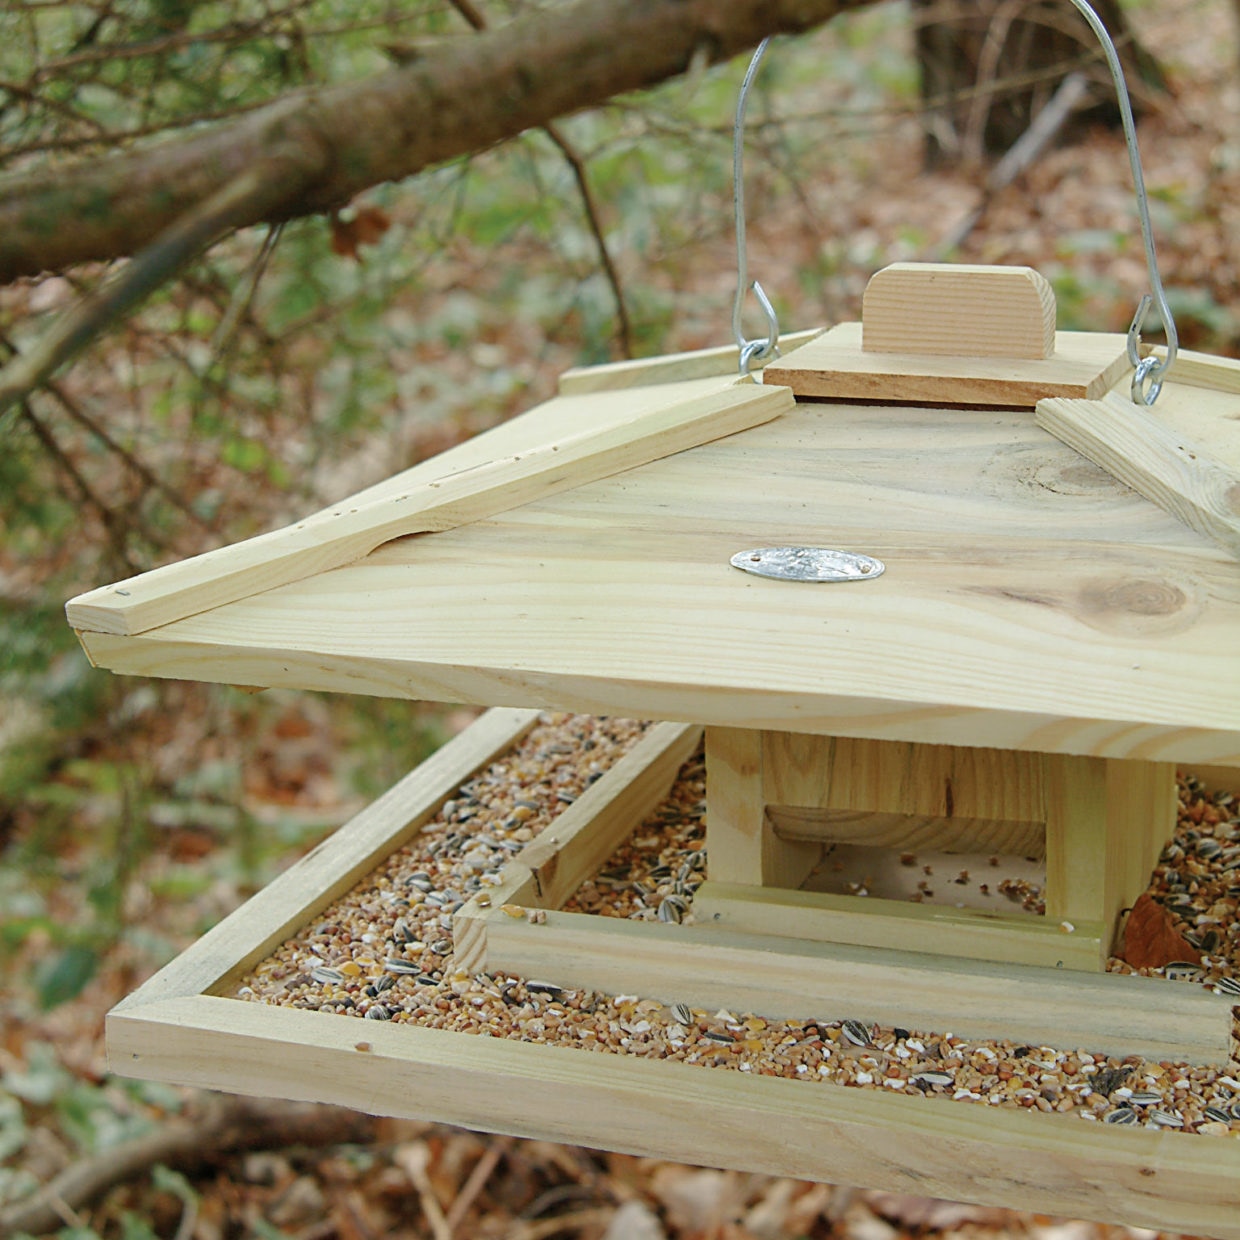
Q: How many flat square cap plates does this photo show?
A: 1